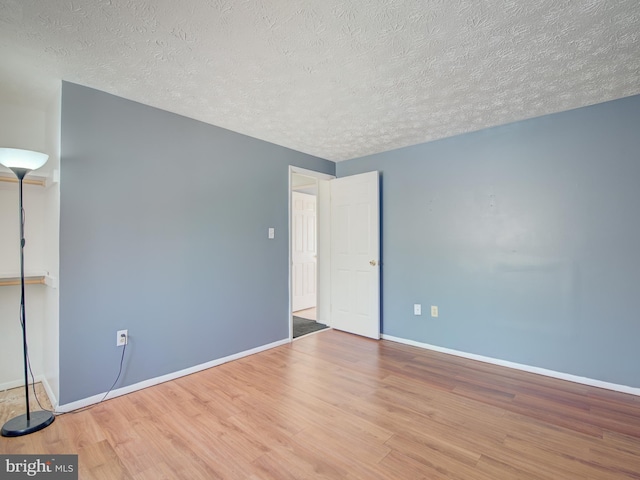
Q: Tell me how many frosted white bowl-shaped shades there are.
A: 1